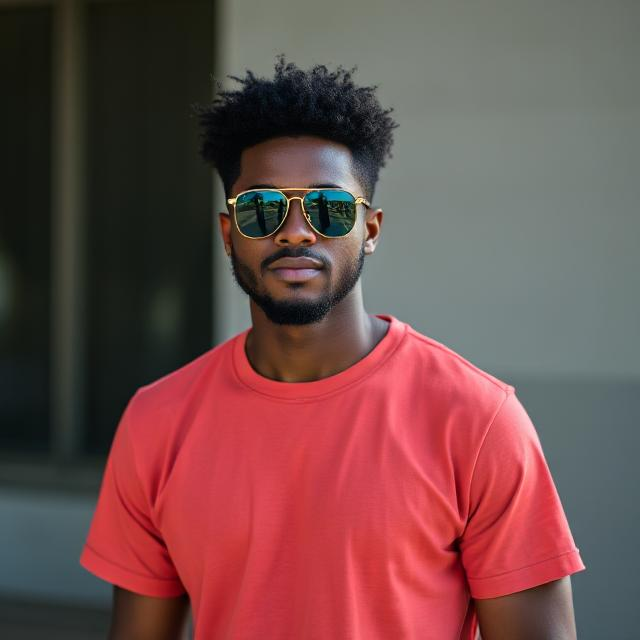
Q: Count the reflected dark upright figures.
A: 3